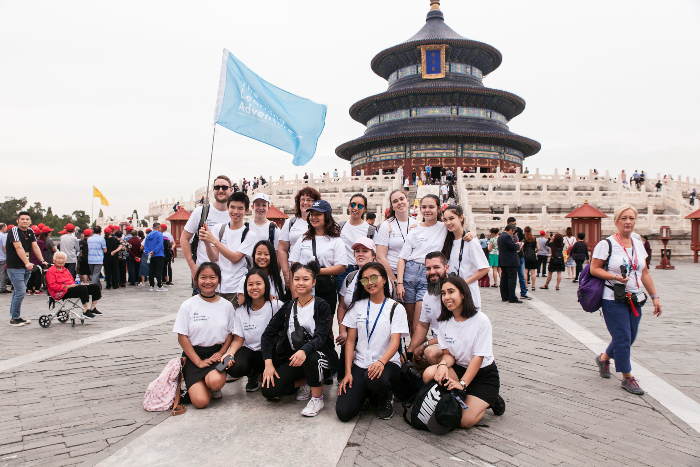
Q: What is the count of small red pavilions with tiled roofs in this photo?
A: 4